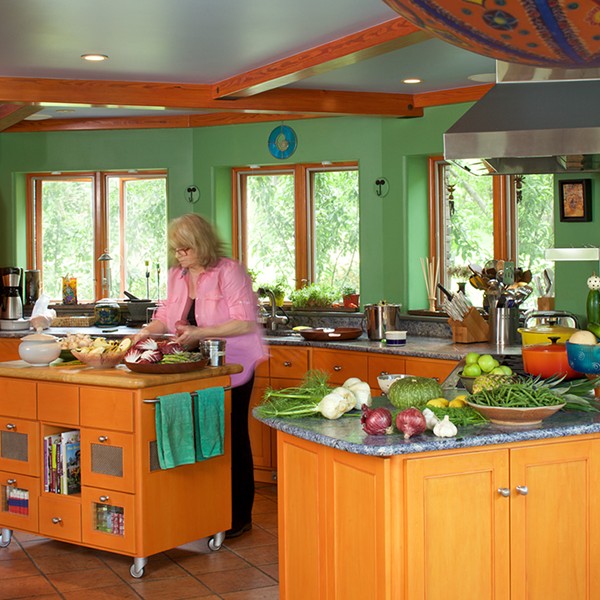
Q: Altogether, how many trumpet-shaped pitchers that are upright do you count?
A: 0